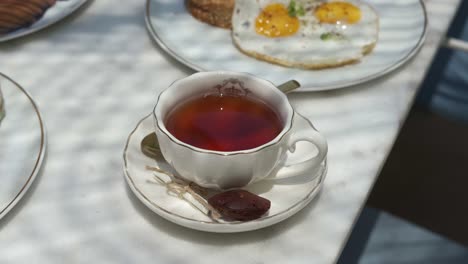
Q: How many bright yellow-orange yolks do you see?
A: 2